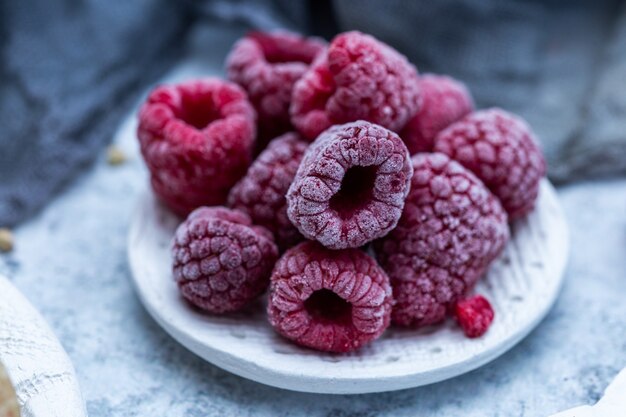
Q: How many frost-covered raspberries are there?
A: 10